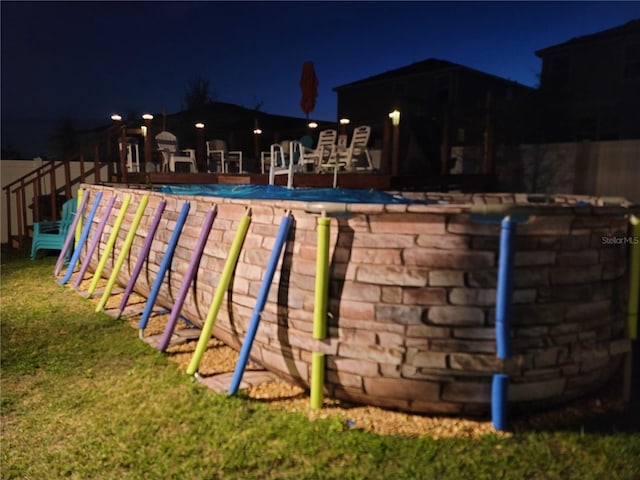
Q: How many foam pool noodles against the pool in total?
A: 14